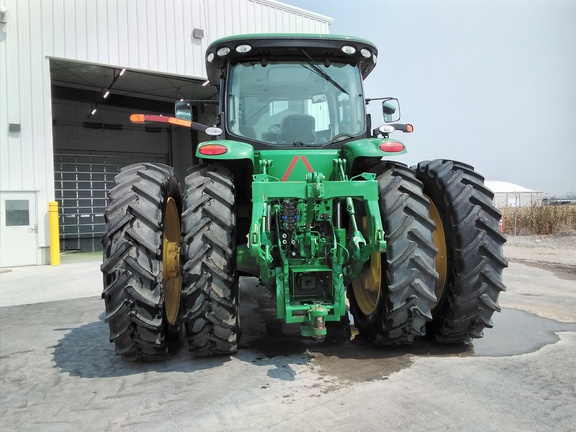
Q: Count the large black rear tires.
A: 4